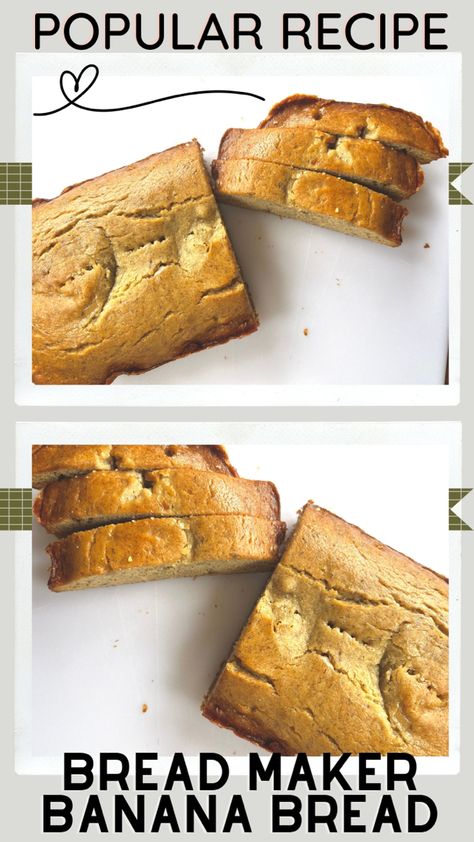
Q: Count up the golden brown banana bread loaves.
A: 2